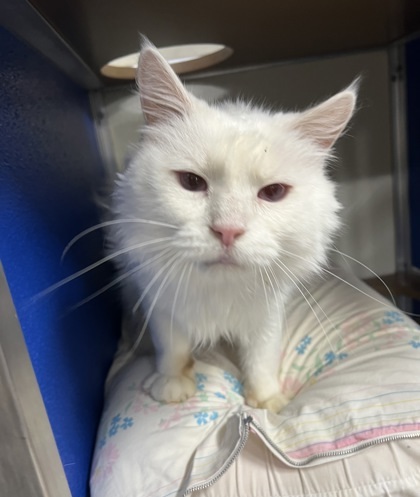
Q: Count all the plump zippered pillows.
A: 1